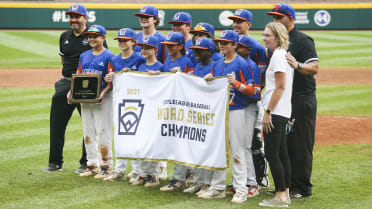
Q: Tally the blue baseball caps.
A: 13